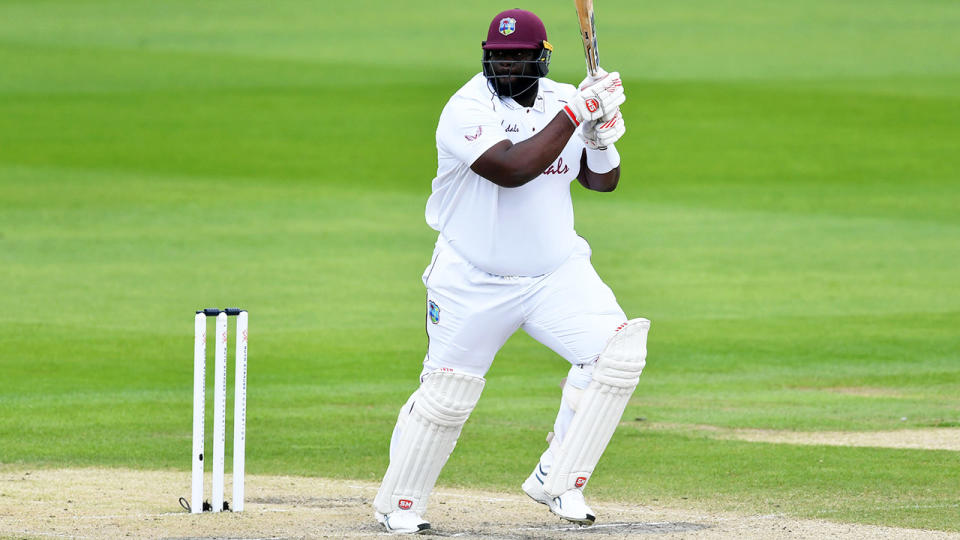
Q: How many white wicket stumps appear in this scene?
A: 3